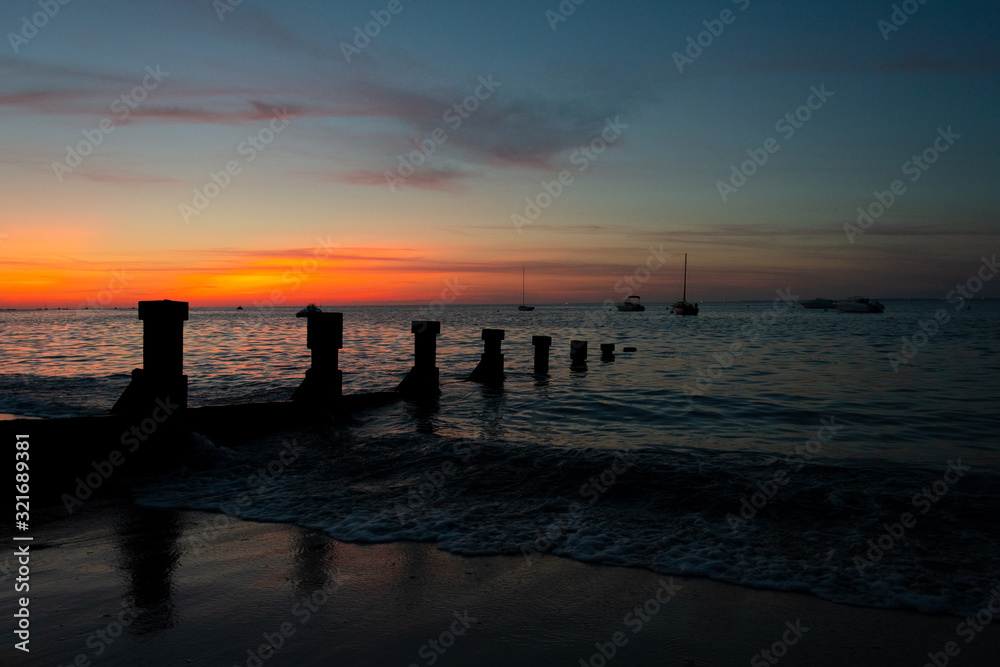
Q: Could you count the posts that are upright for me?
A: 7